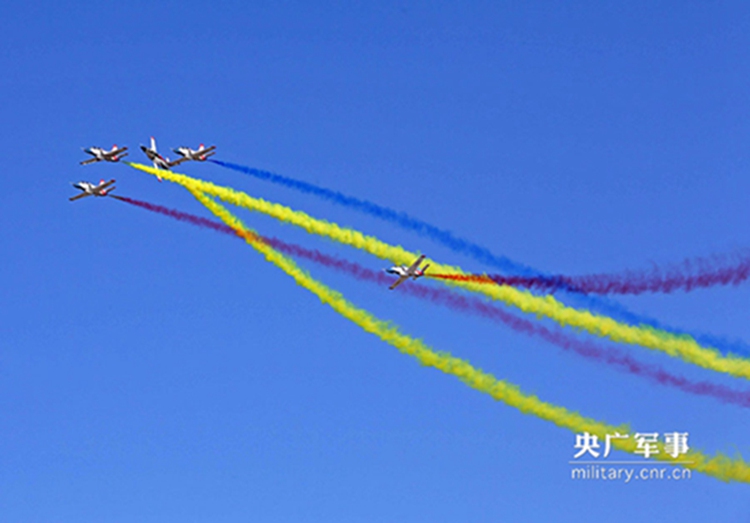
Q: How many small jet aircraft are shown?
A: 5